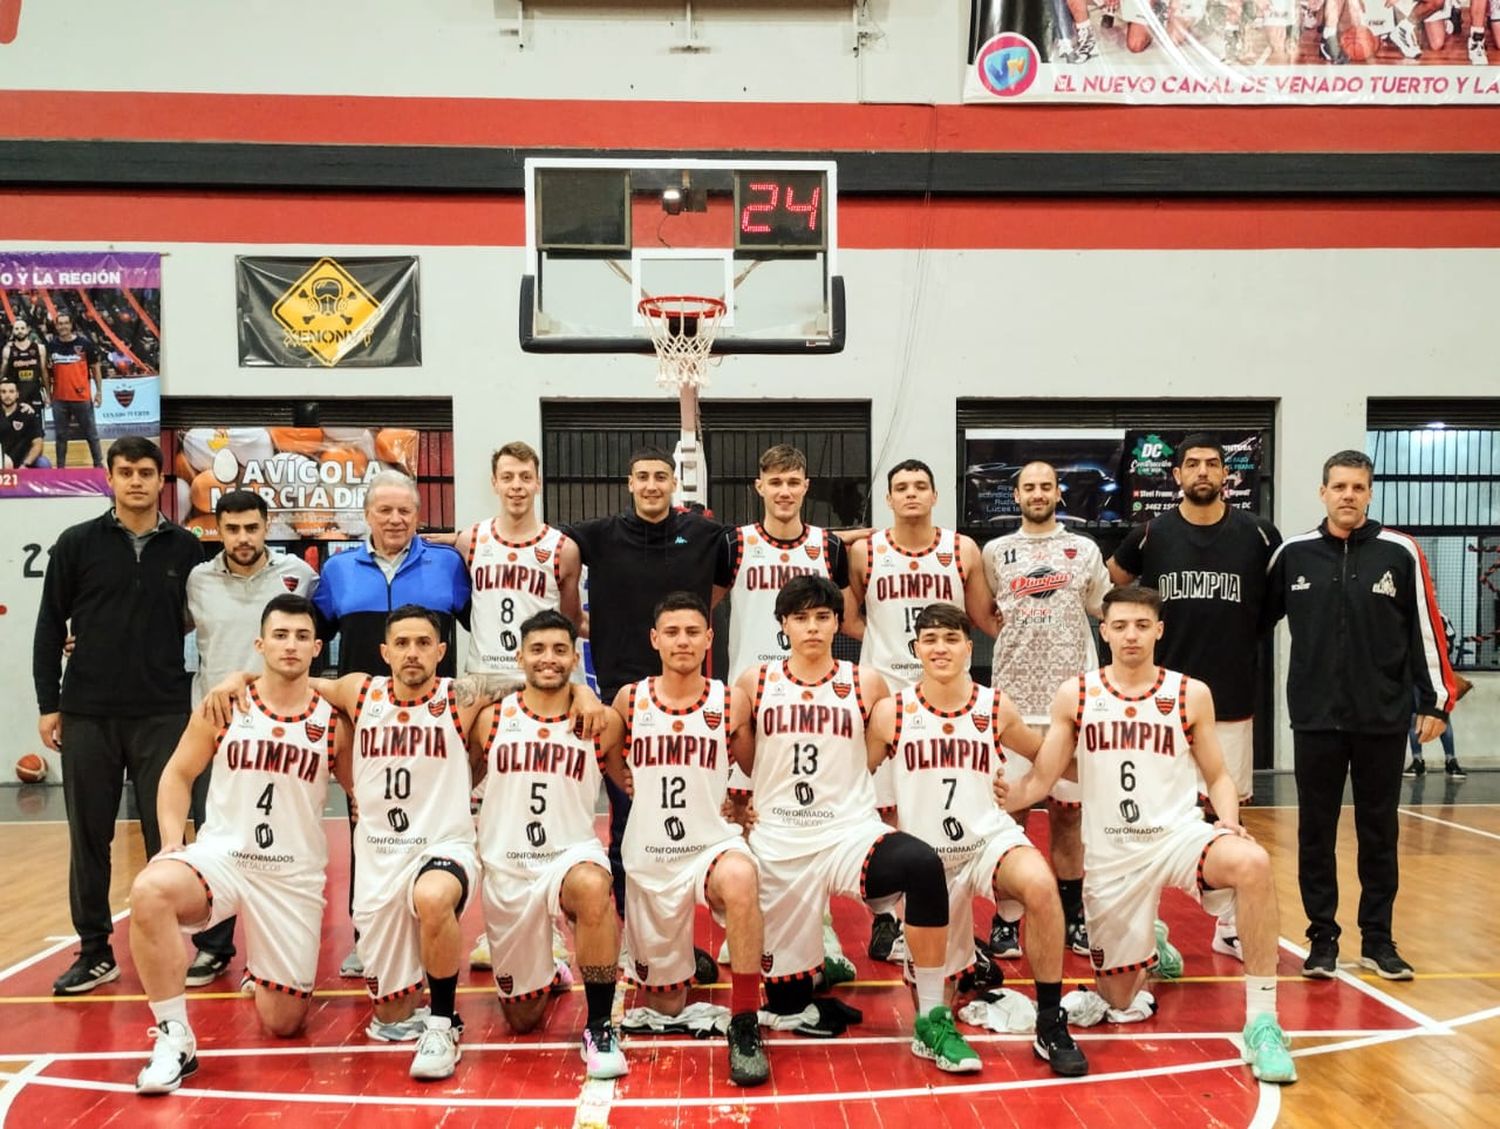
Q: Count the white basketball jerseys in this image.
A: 10